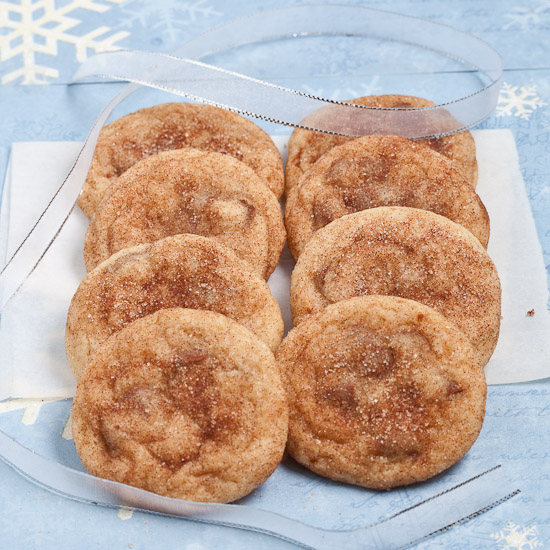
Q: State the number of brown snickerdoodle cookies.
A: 8